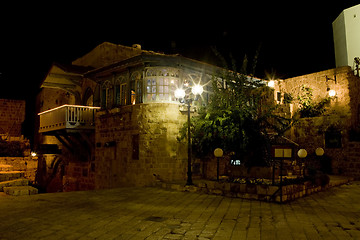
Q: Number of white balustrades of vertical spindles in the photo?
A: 1